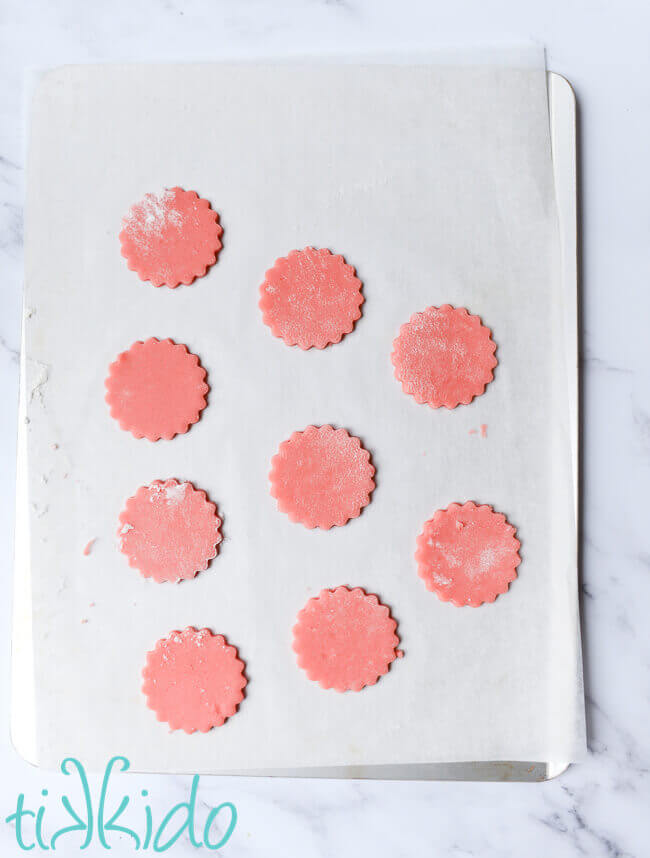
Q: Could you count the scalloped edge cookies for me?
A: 9